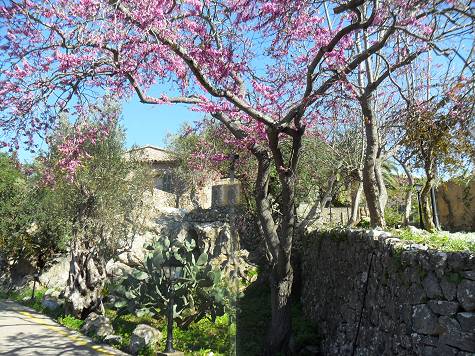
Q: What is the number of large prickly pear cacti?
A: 1